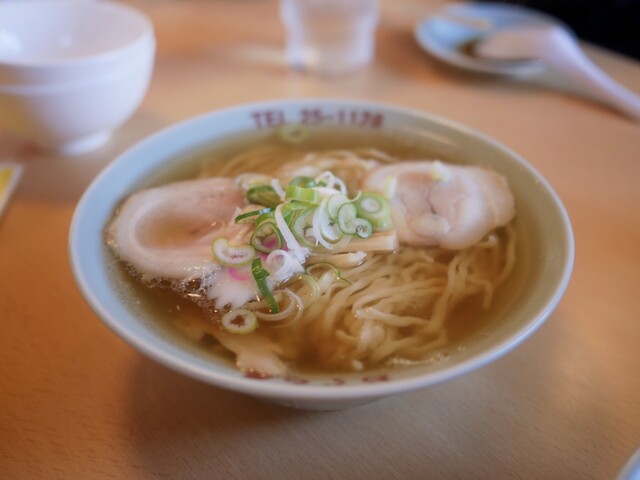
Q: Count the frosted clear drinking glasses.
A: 1